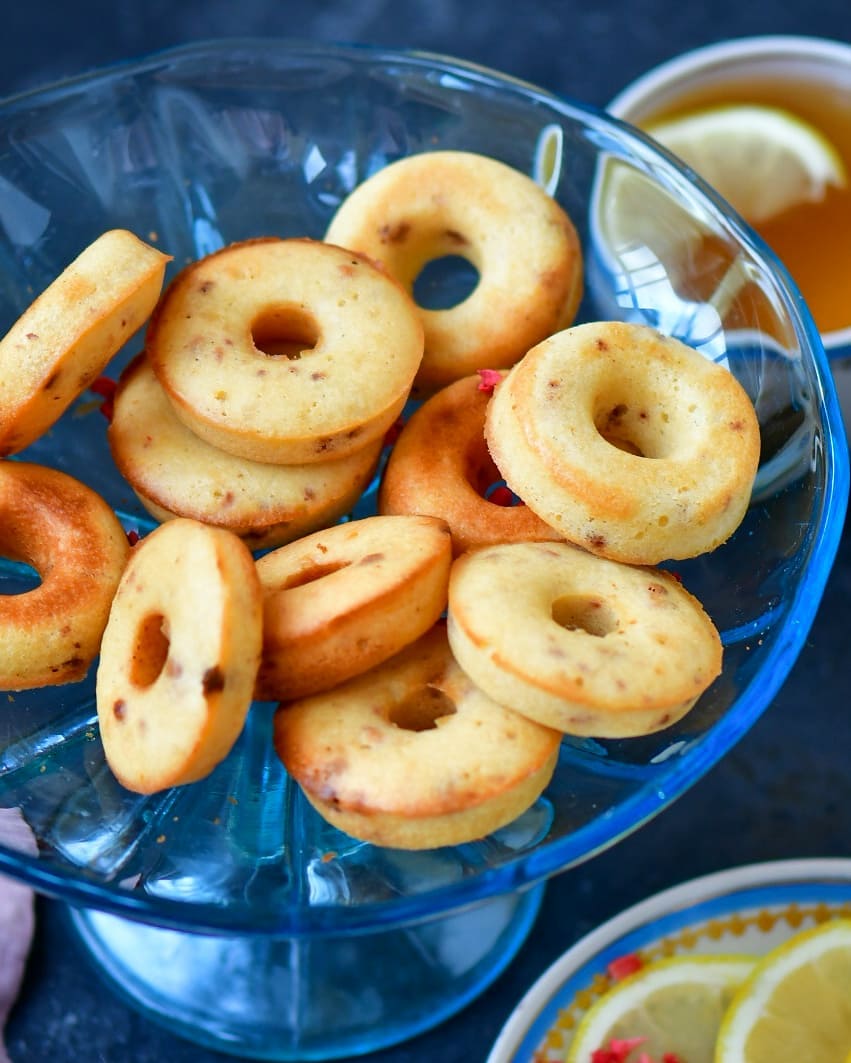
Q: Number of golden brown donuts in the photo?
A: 11